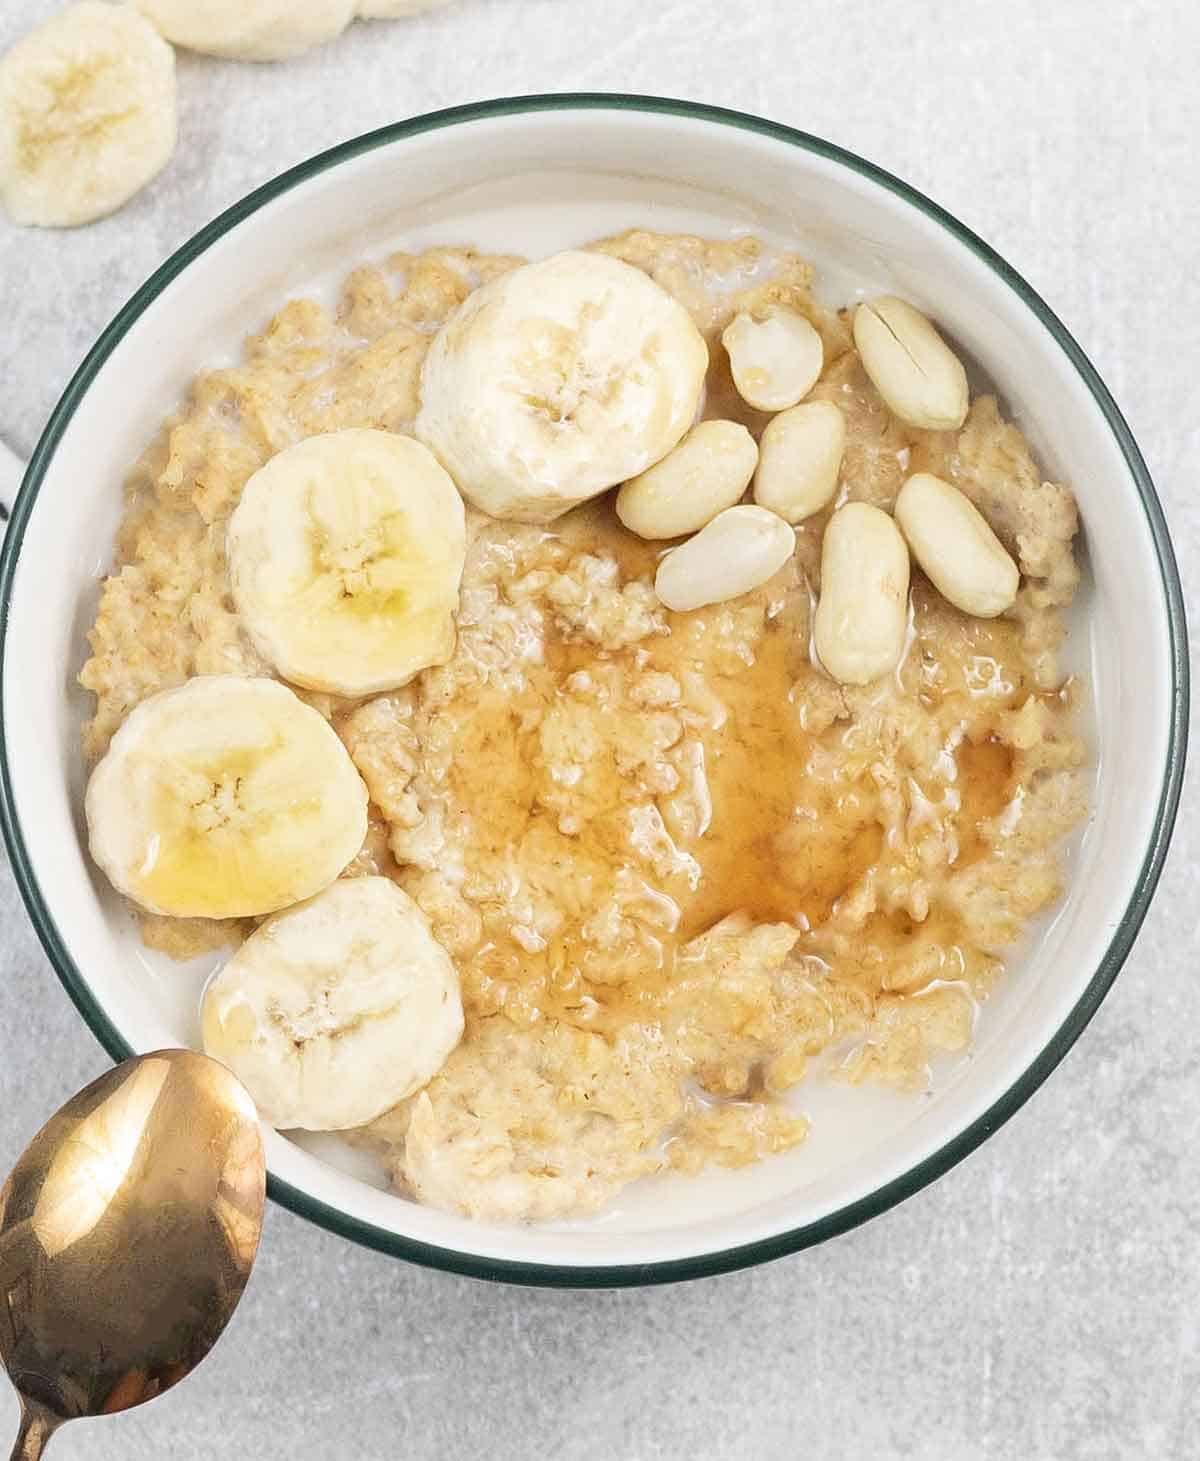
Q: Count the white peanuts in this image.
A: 7